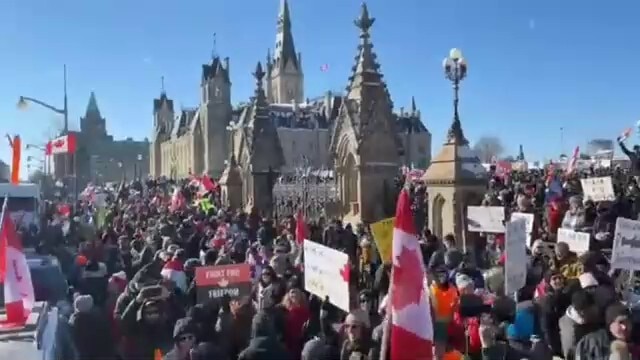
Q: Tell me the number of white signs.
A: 7